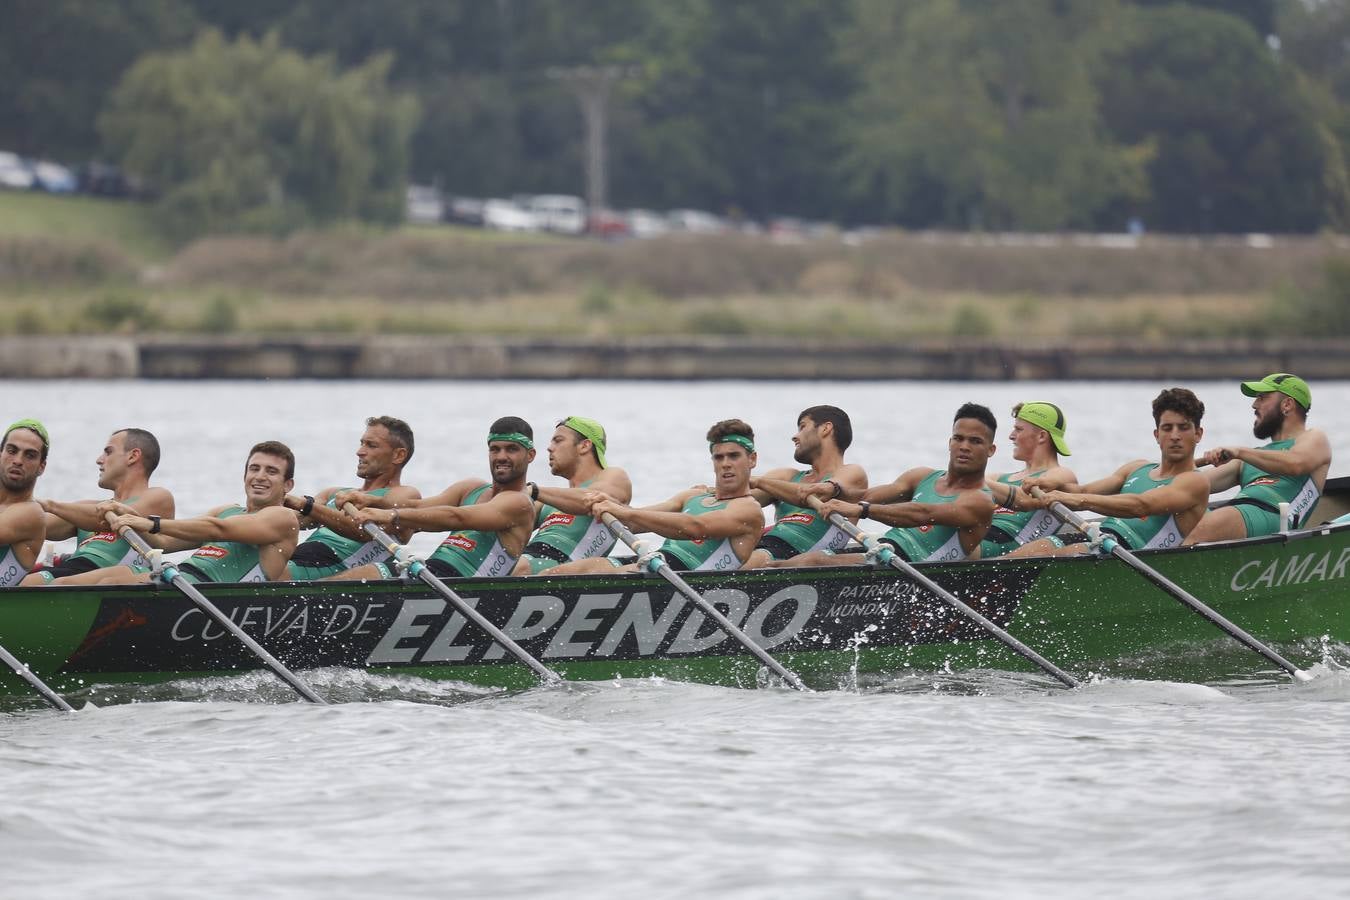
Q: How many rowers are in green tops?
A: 12